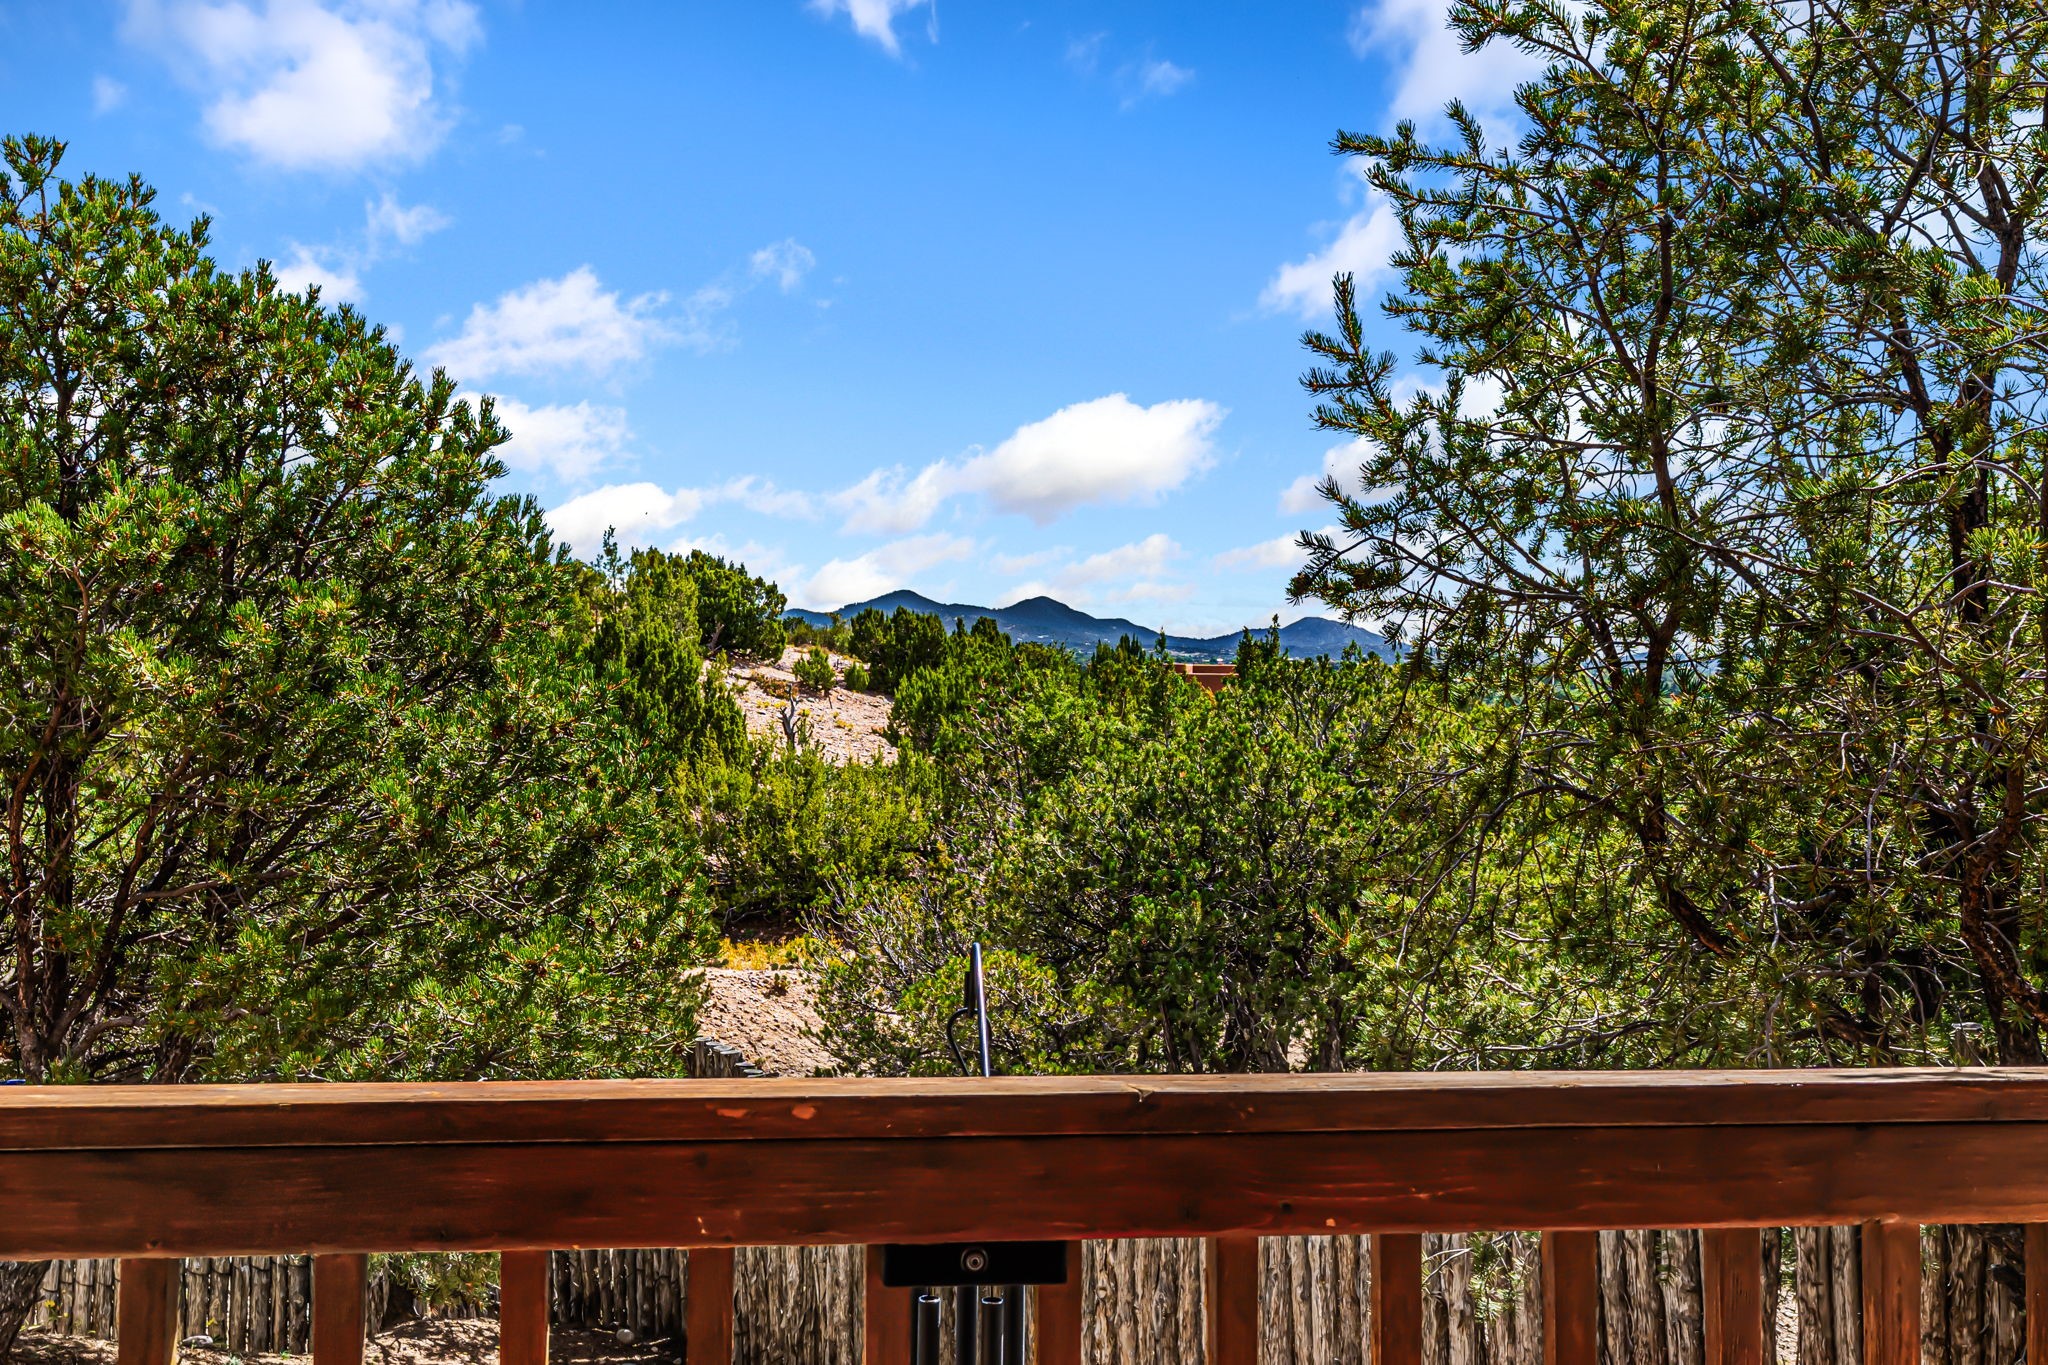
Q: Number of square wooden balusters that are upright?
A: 12